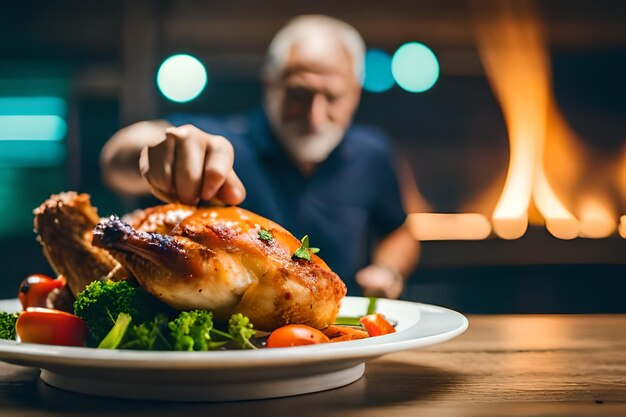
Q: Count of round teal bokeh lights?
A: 3